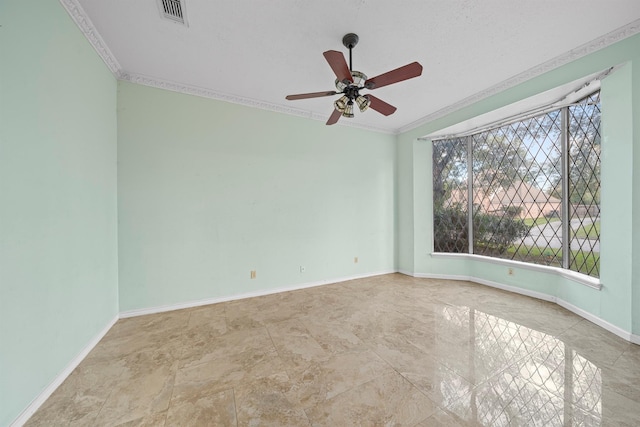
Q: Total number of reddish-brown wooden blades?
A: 5